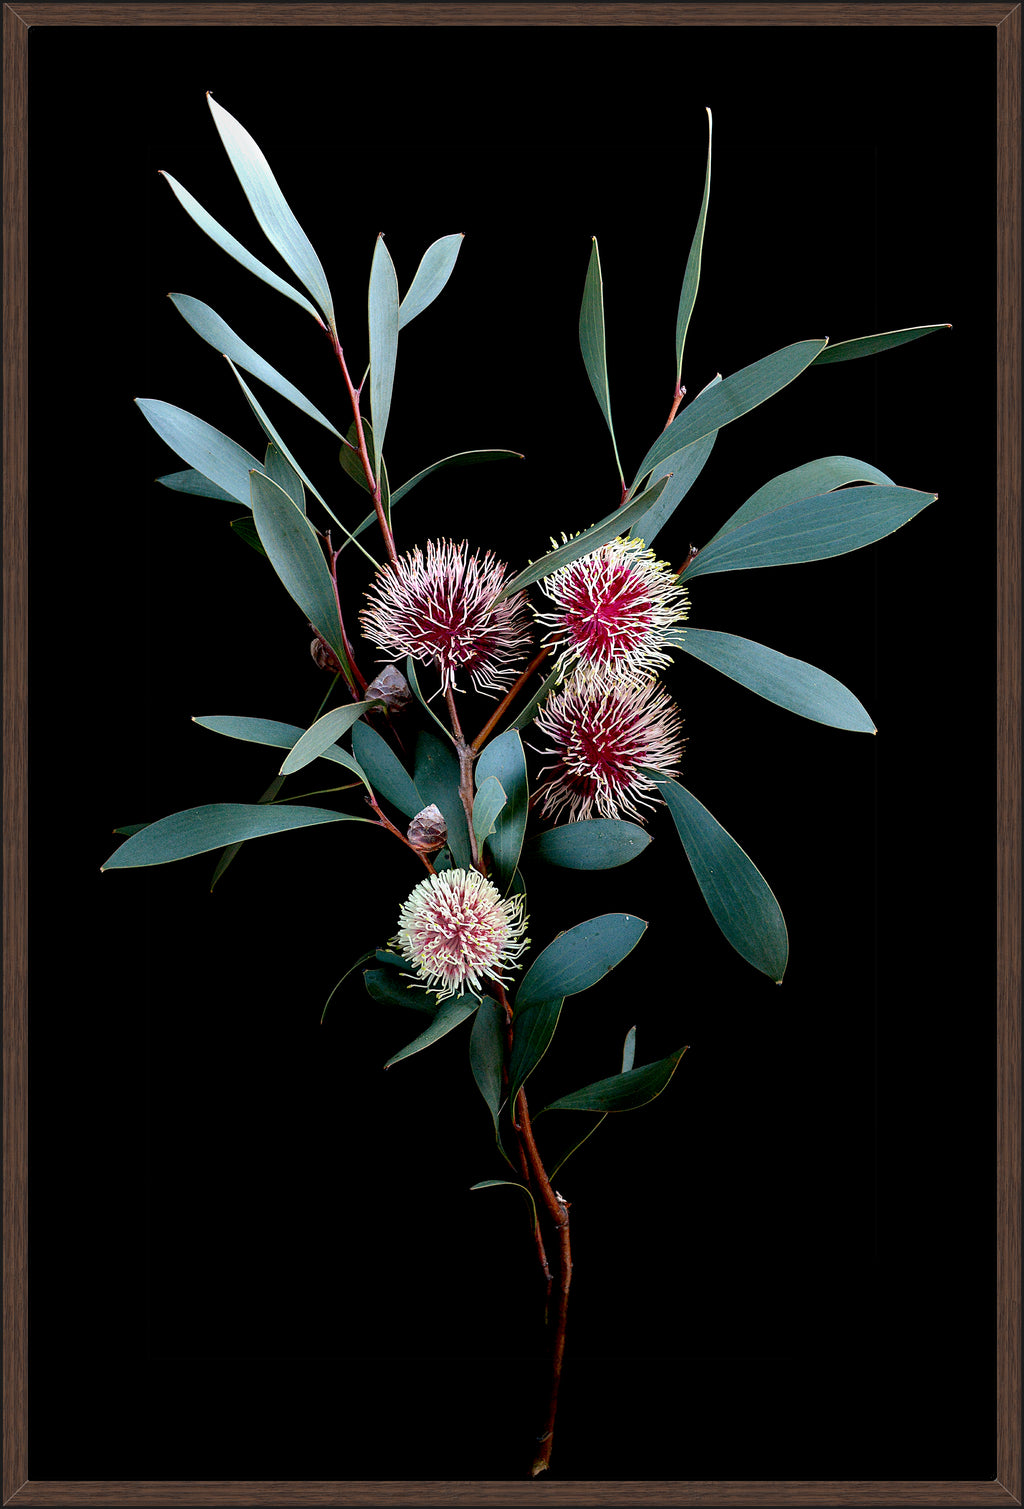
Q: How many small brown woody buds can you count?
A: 3